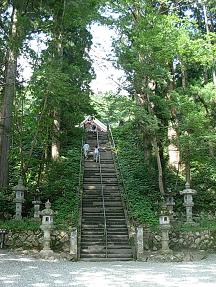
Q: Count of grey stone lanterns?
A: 6